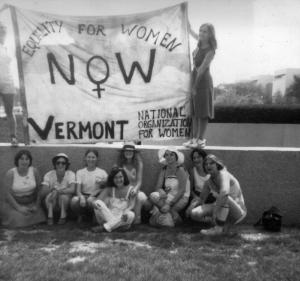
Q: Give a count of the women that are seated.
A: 8